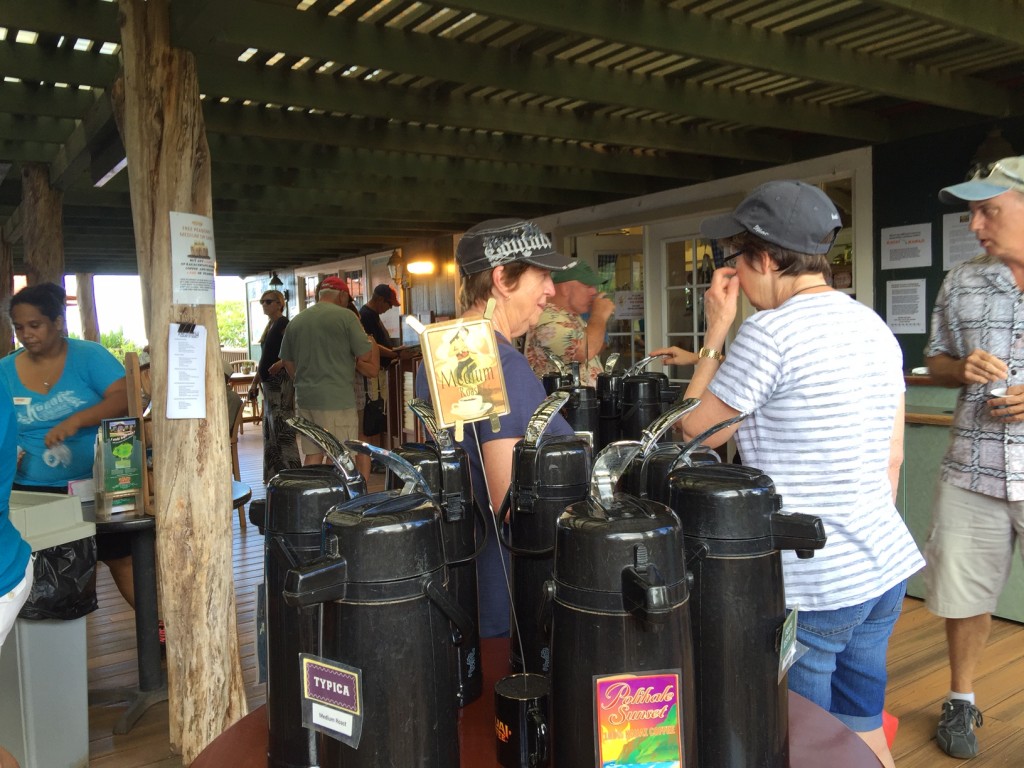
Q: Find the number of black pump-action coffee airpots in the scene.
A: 12